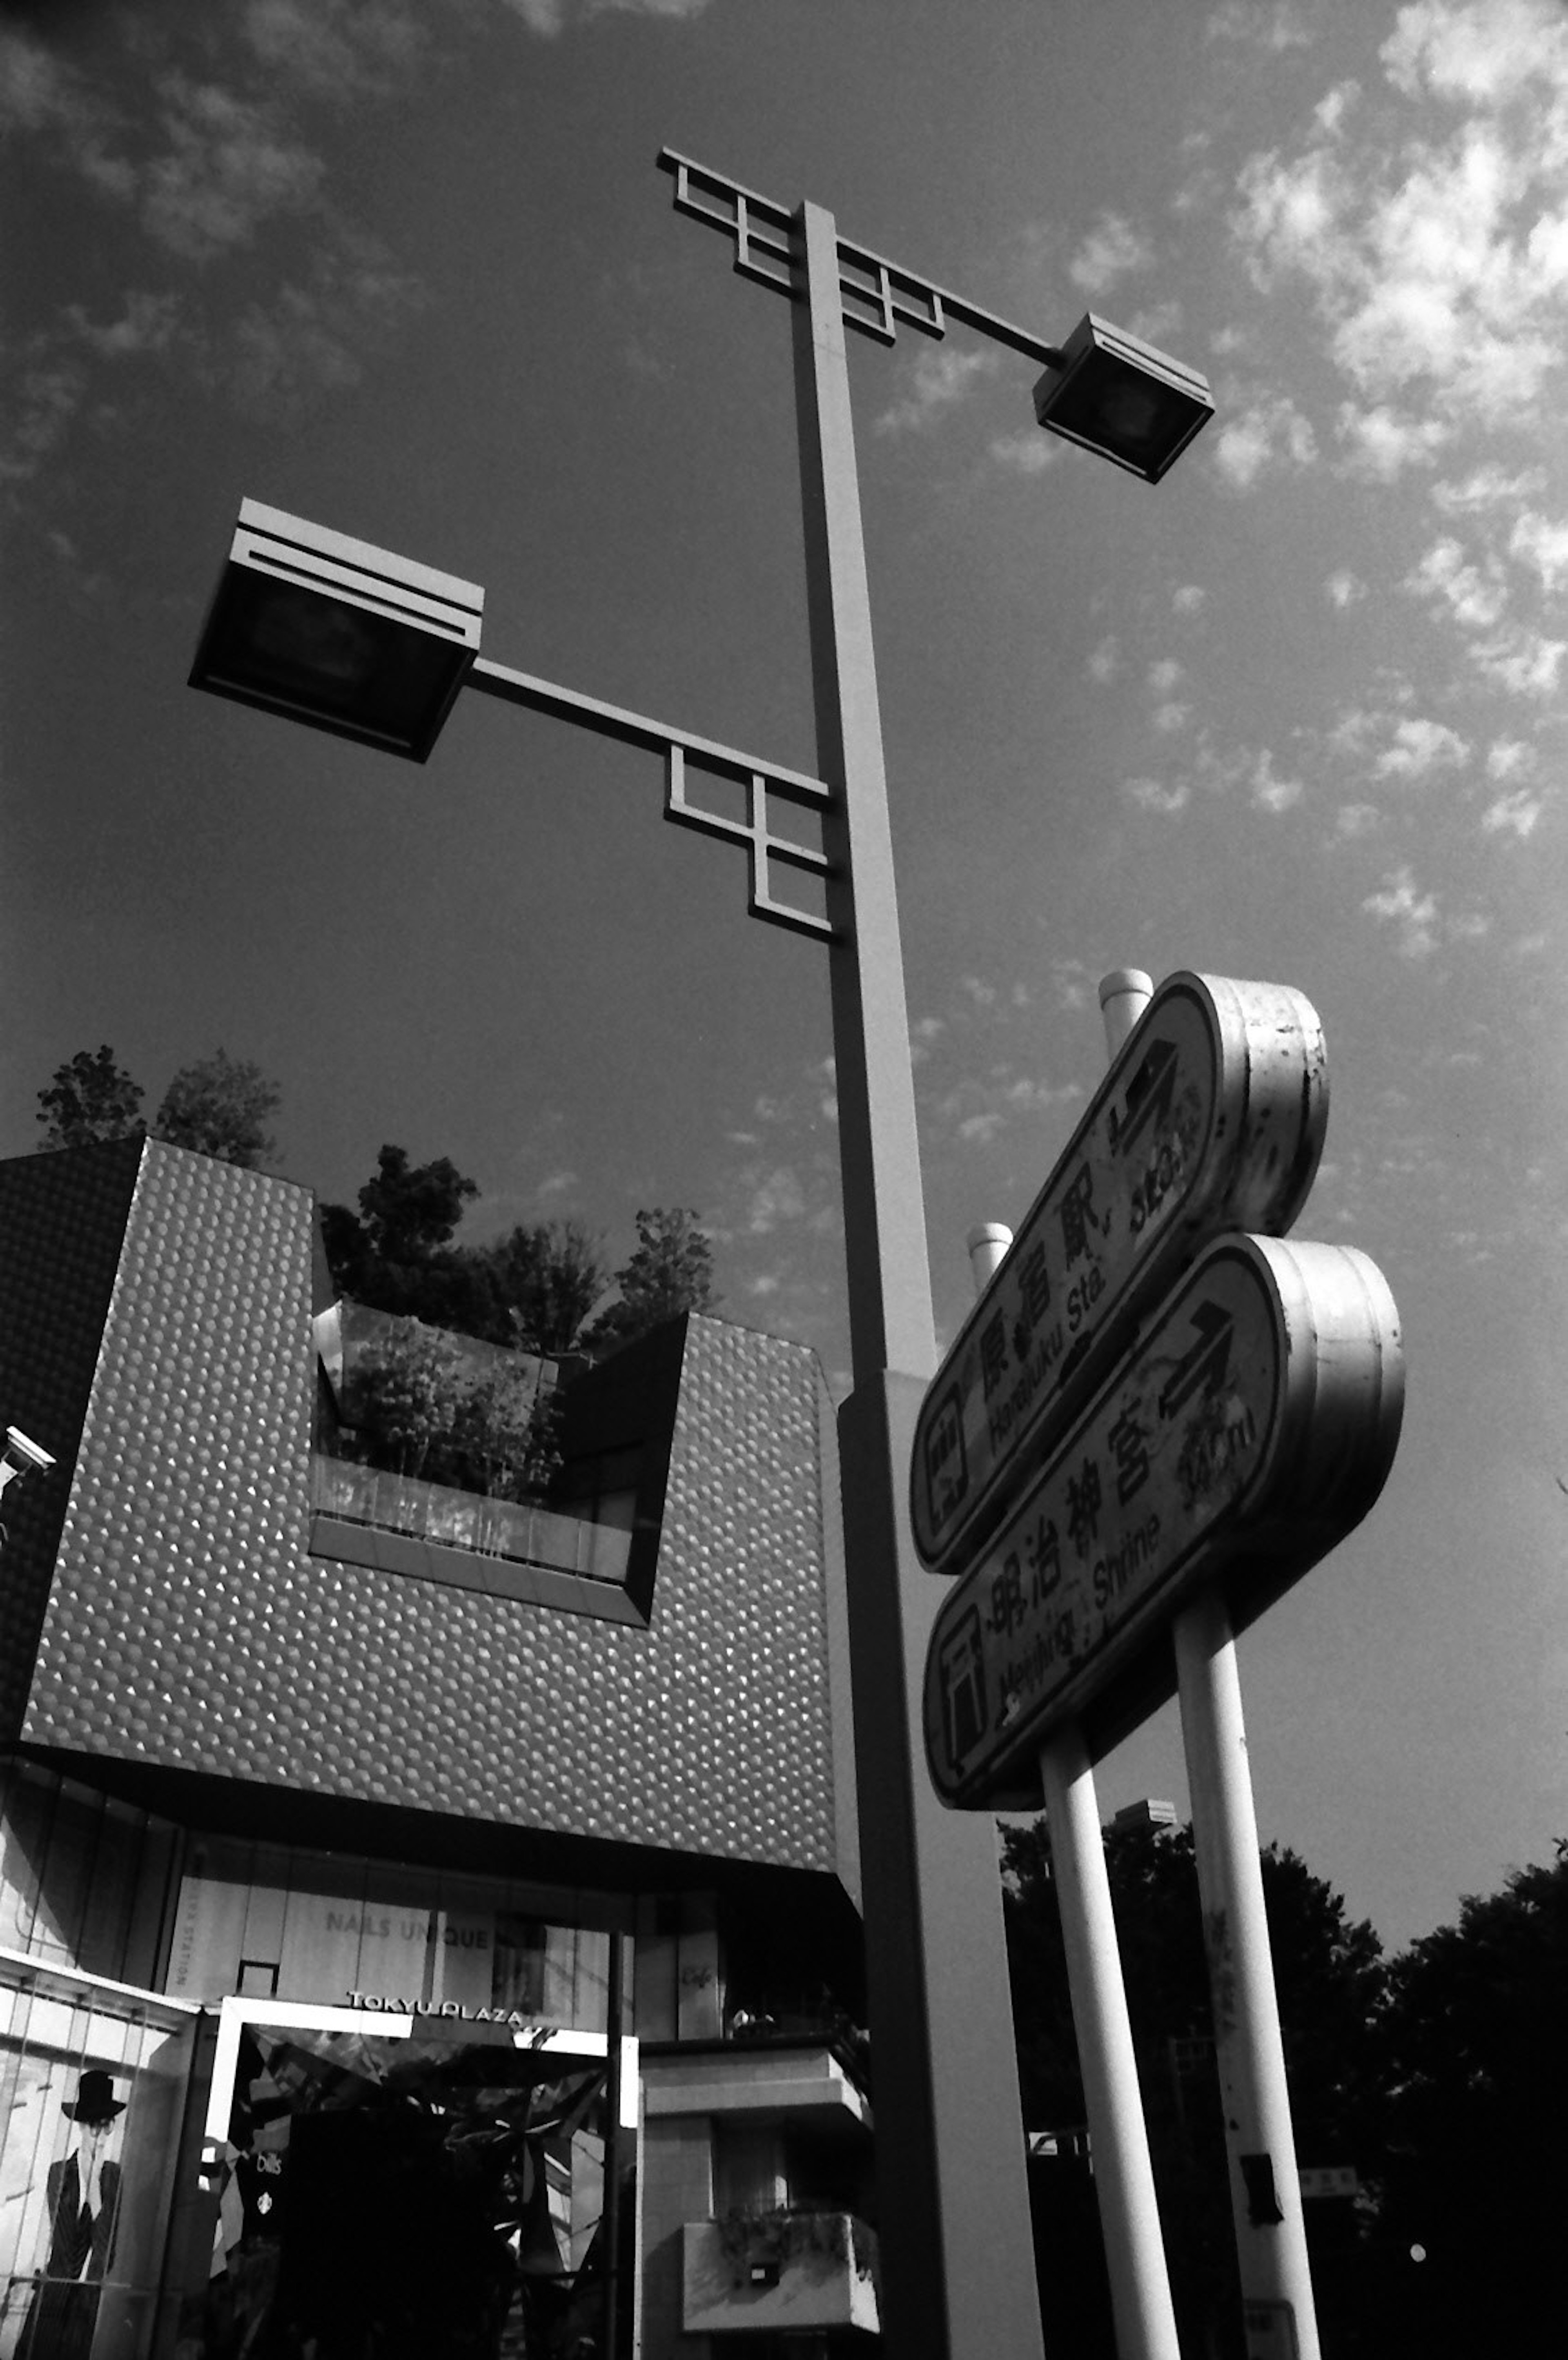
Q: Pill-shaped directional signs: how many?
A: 2